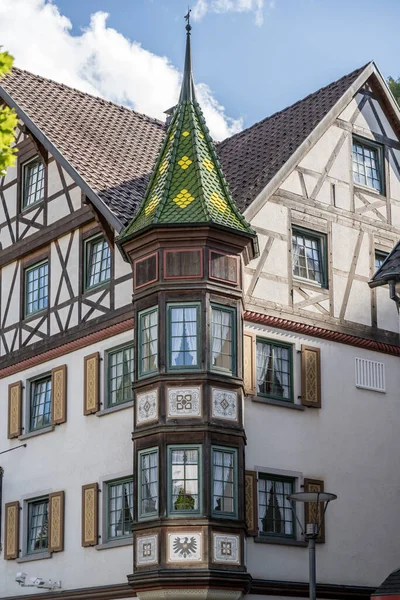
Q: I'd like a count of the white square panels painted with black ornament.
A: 6